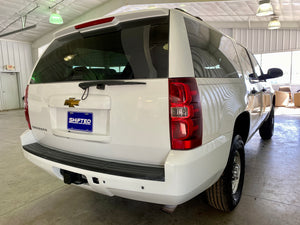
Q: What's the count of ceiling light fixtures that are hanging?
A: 3